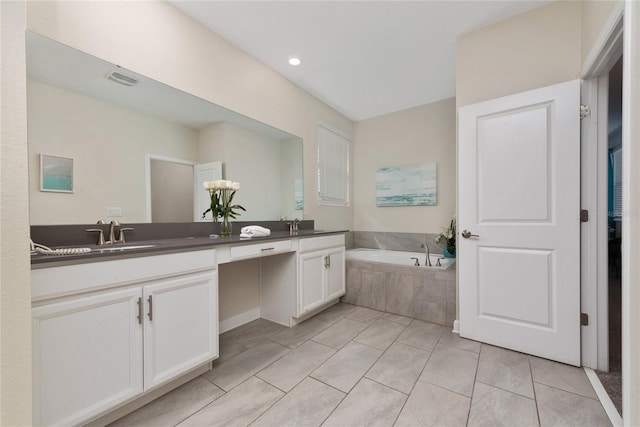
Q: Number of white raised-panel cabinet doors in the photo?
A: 4